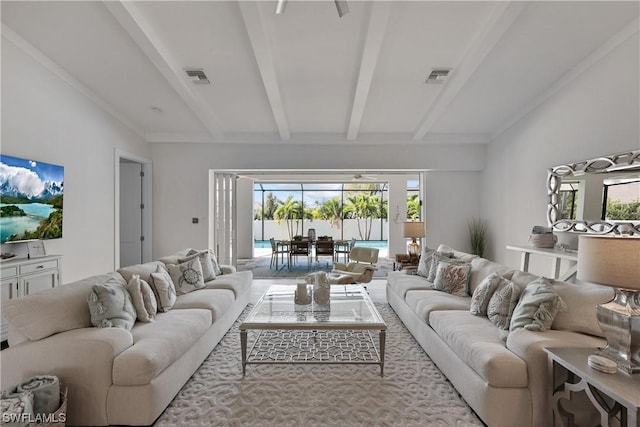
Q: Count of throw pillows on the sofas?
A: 12